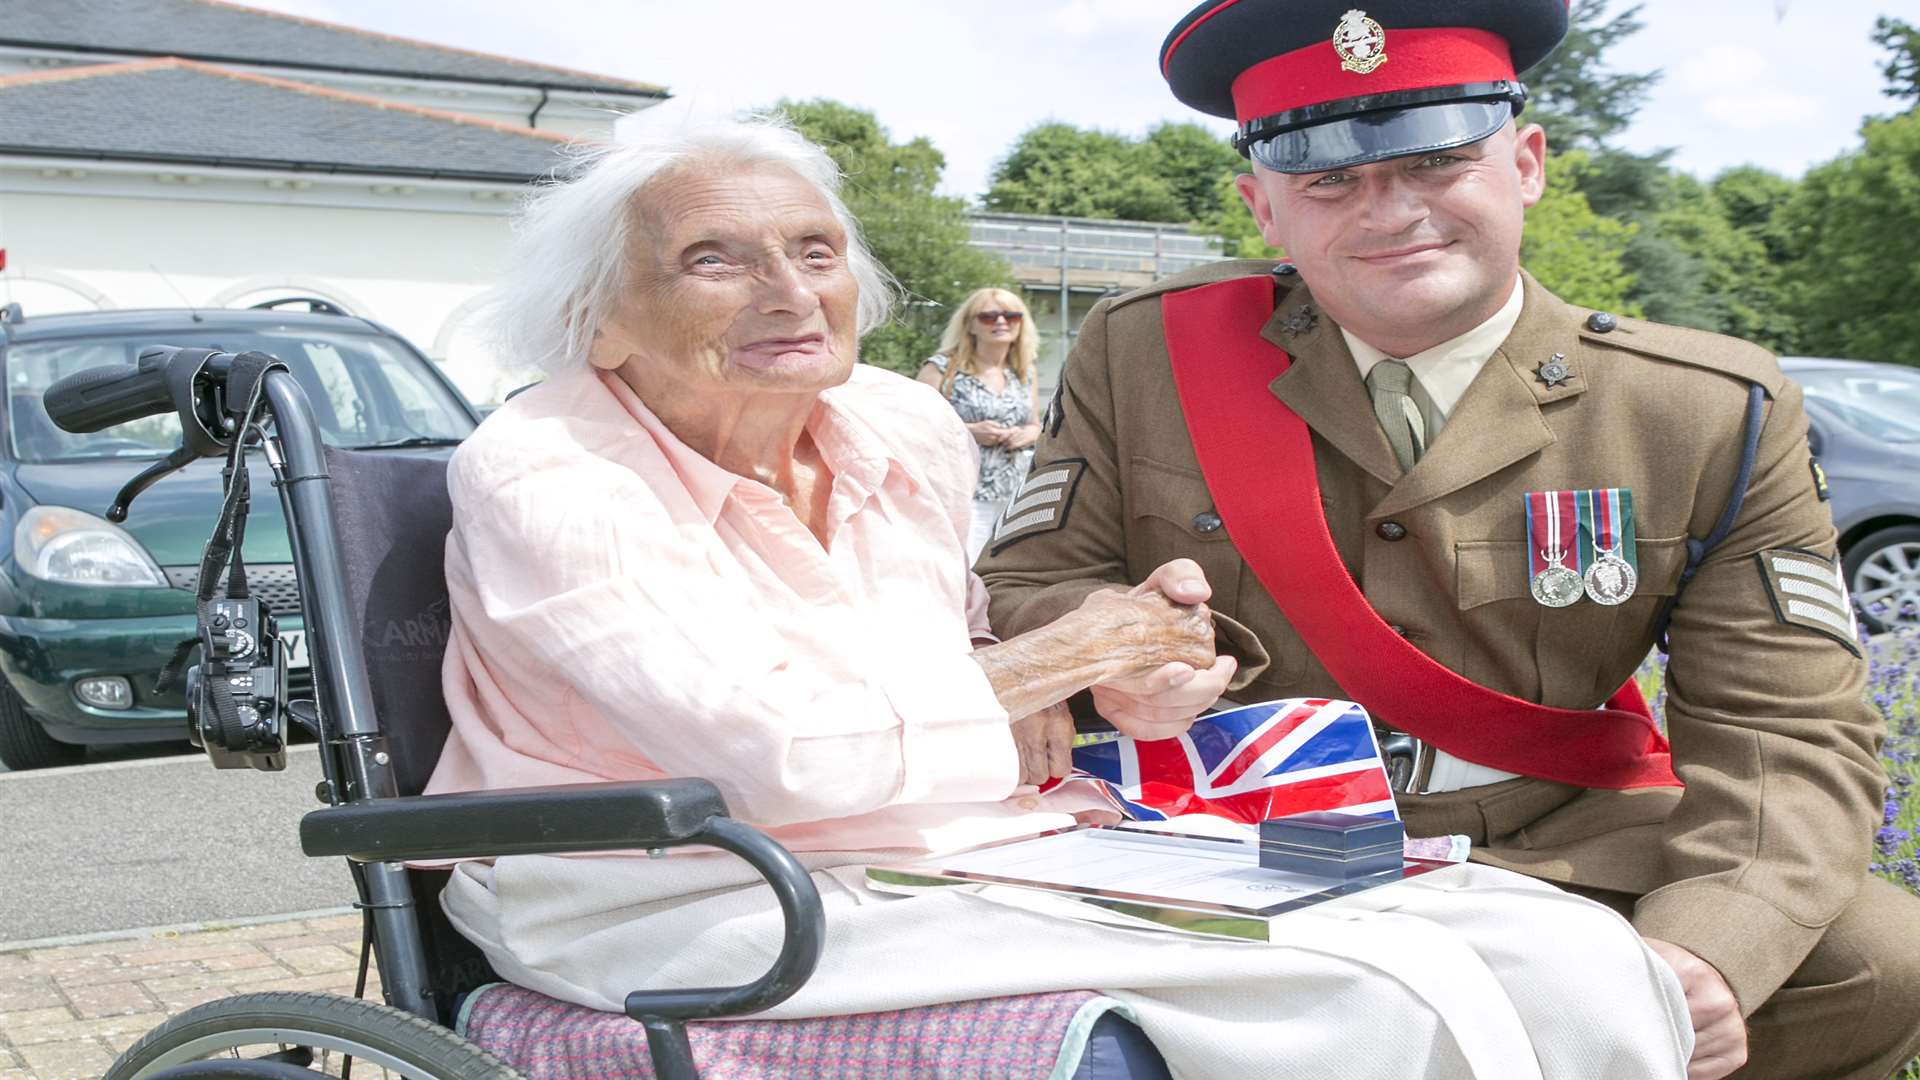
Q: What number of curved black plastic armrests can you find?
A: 1